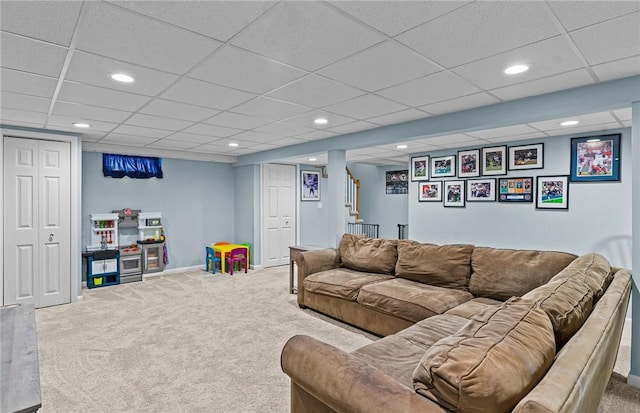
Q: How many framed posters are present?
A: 13